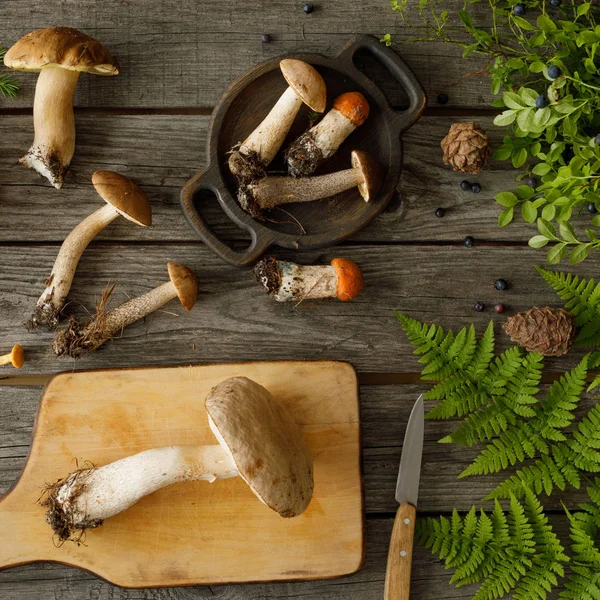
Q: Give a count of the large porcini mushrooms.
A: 2